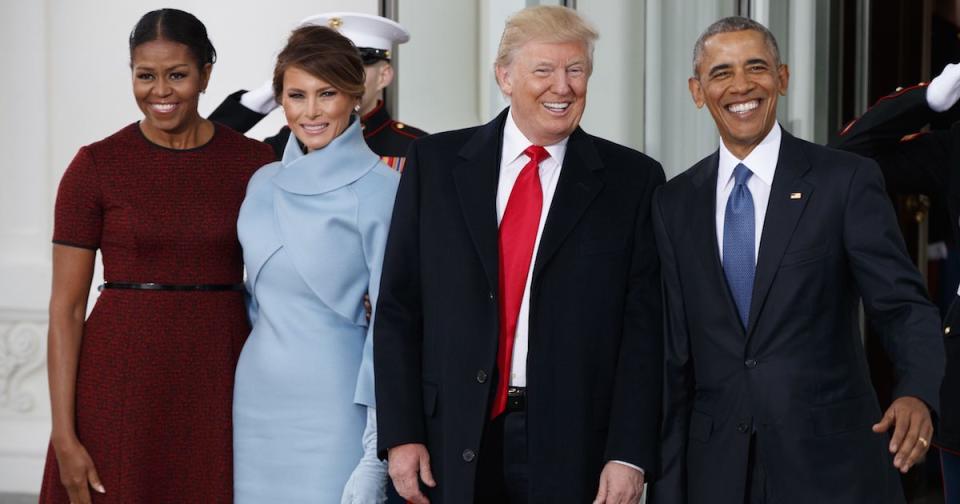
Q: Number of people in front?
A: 4